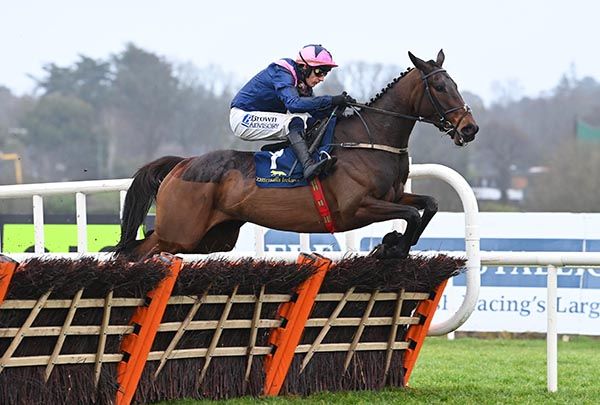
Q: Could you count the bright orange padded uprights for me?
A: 4